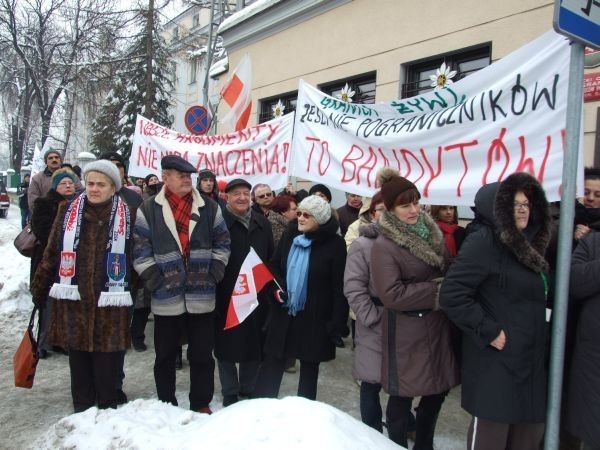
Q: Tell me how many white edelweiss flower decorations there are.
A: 3